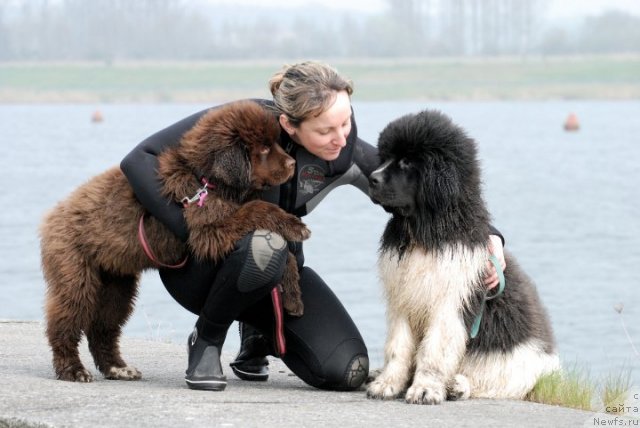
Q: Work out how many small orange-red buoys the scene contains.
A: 2